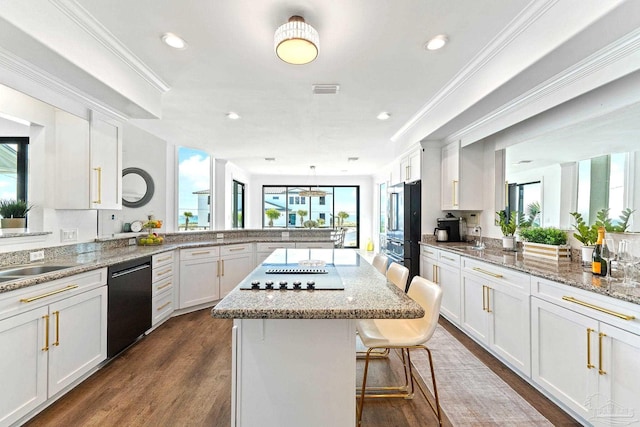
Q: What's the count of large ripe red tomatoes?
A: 0